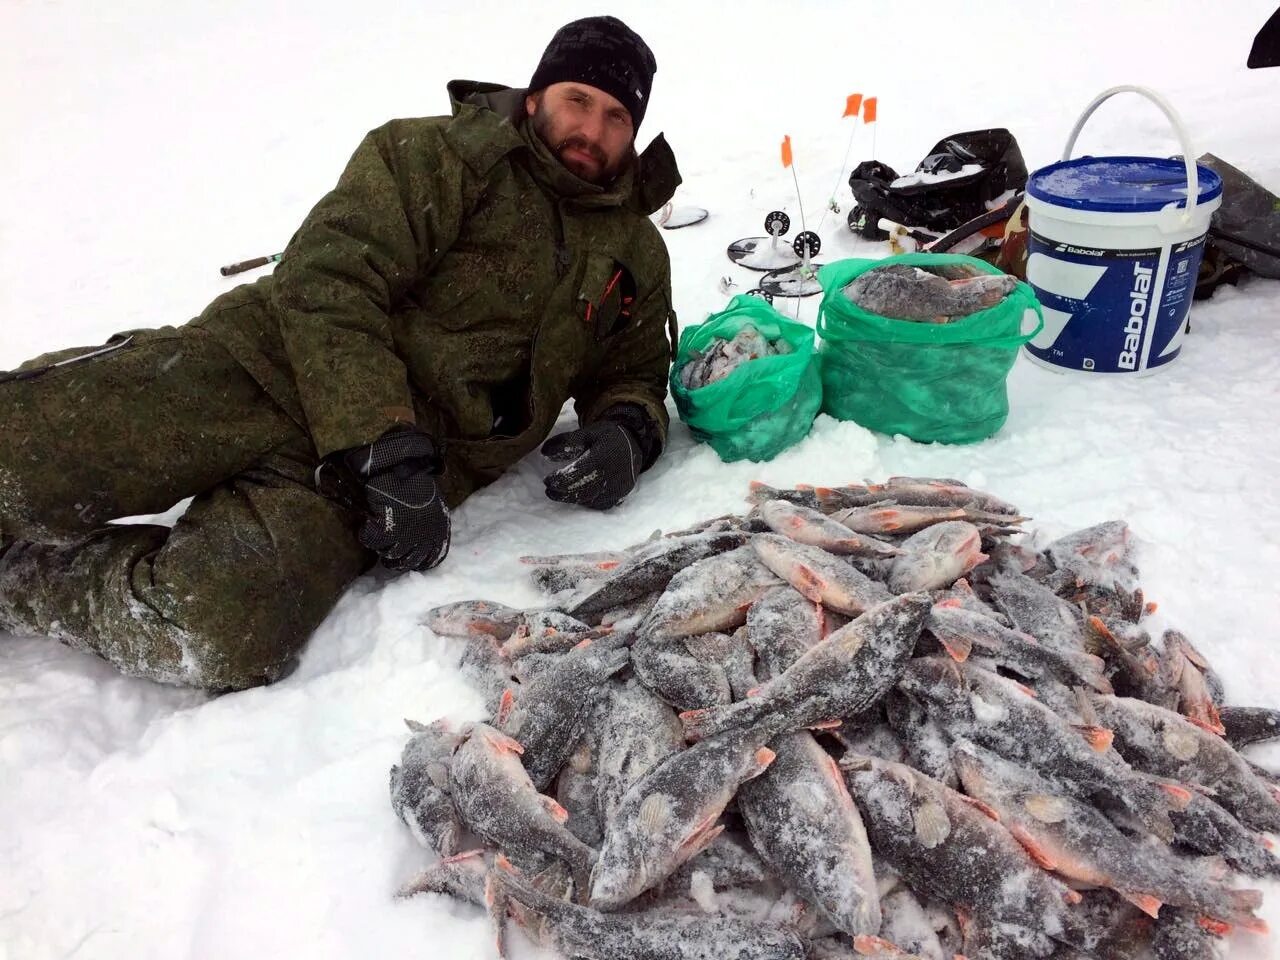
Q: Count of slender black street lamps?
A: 0